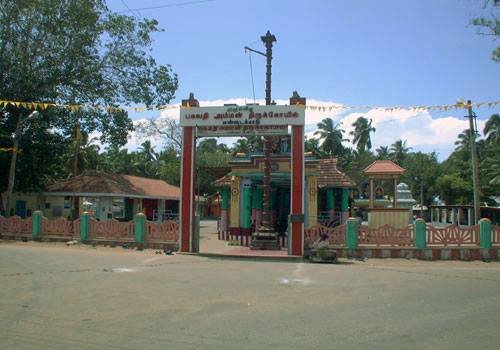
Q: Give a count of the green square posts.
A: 6